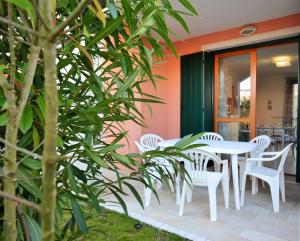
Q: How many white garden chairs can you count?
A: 6